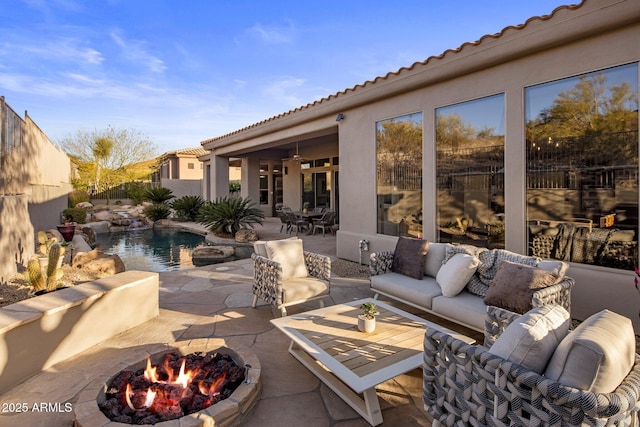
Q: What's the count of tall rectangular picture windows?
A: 3